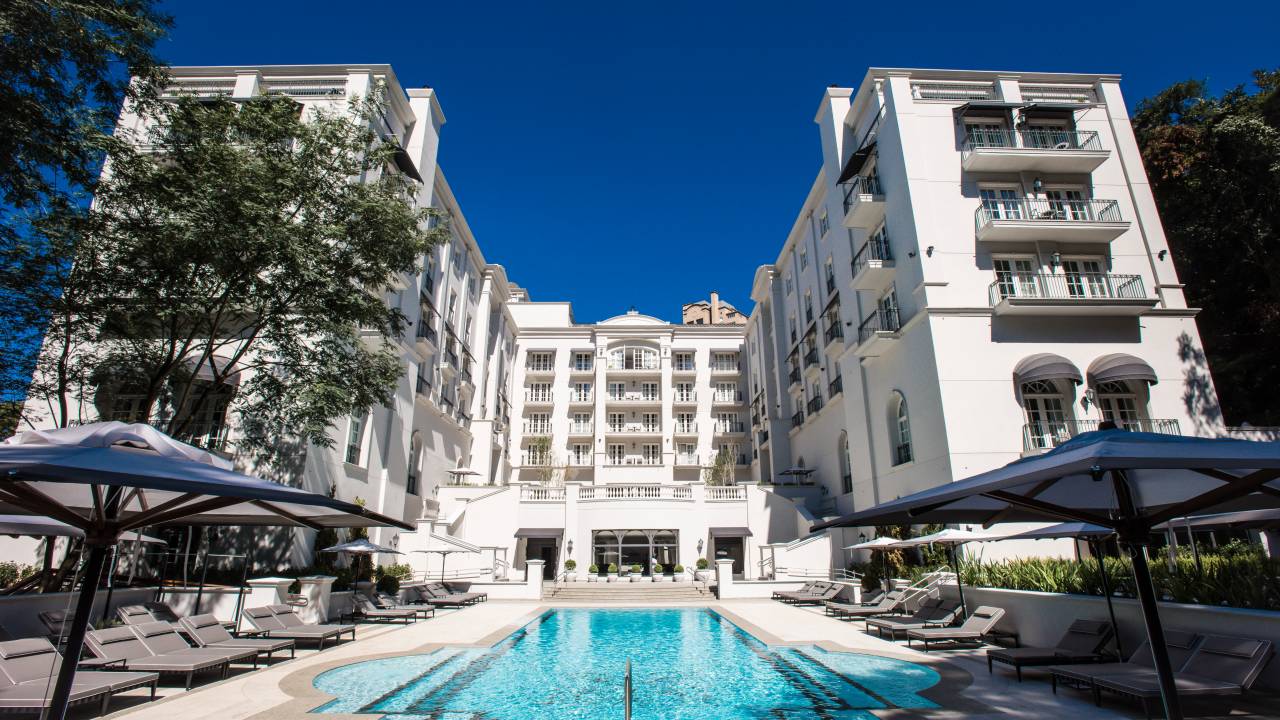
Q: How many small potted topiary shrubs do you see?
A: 7